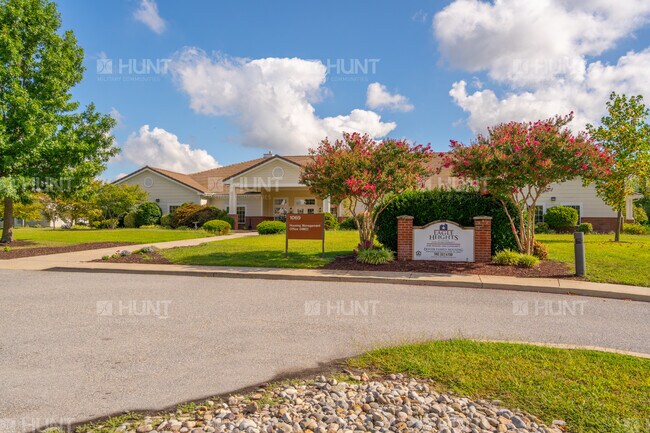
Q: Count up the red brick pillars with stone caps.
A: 2